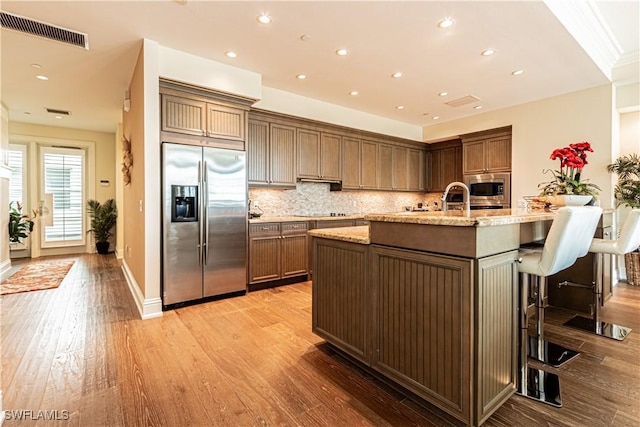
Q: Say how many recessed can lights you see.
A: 15